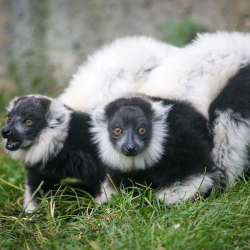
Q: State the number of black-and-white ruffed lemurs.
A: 2